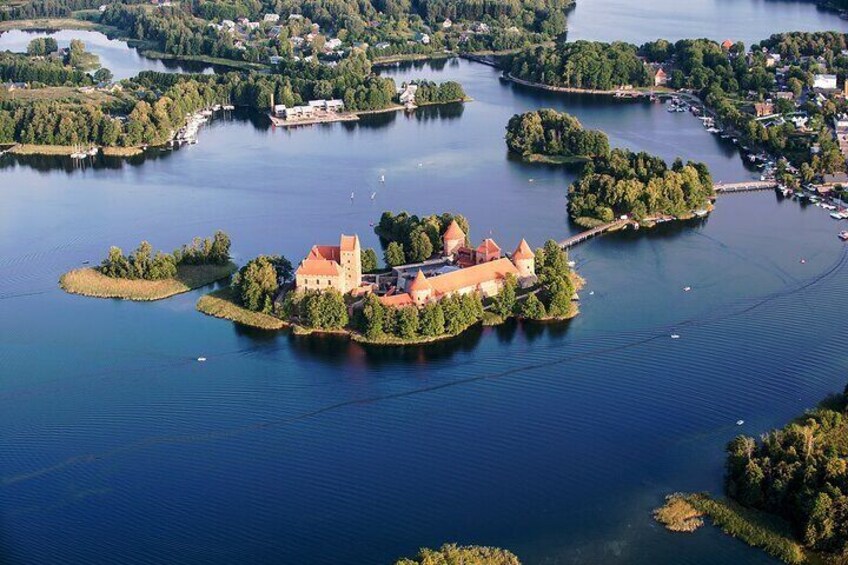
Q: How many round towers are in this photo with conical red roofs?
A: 3